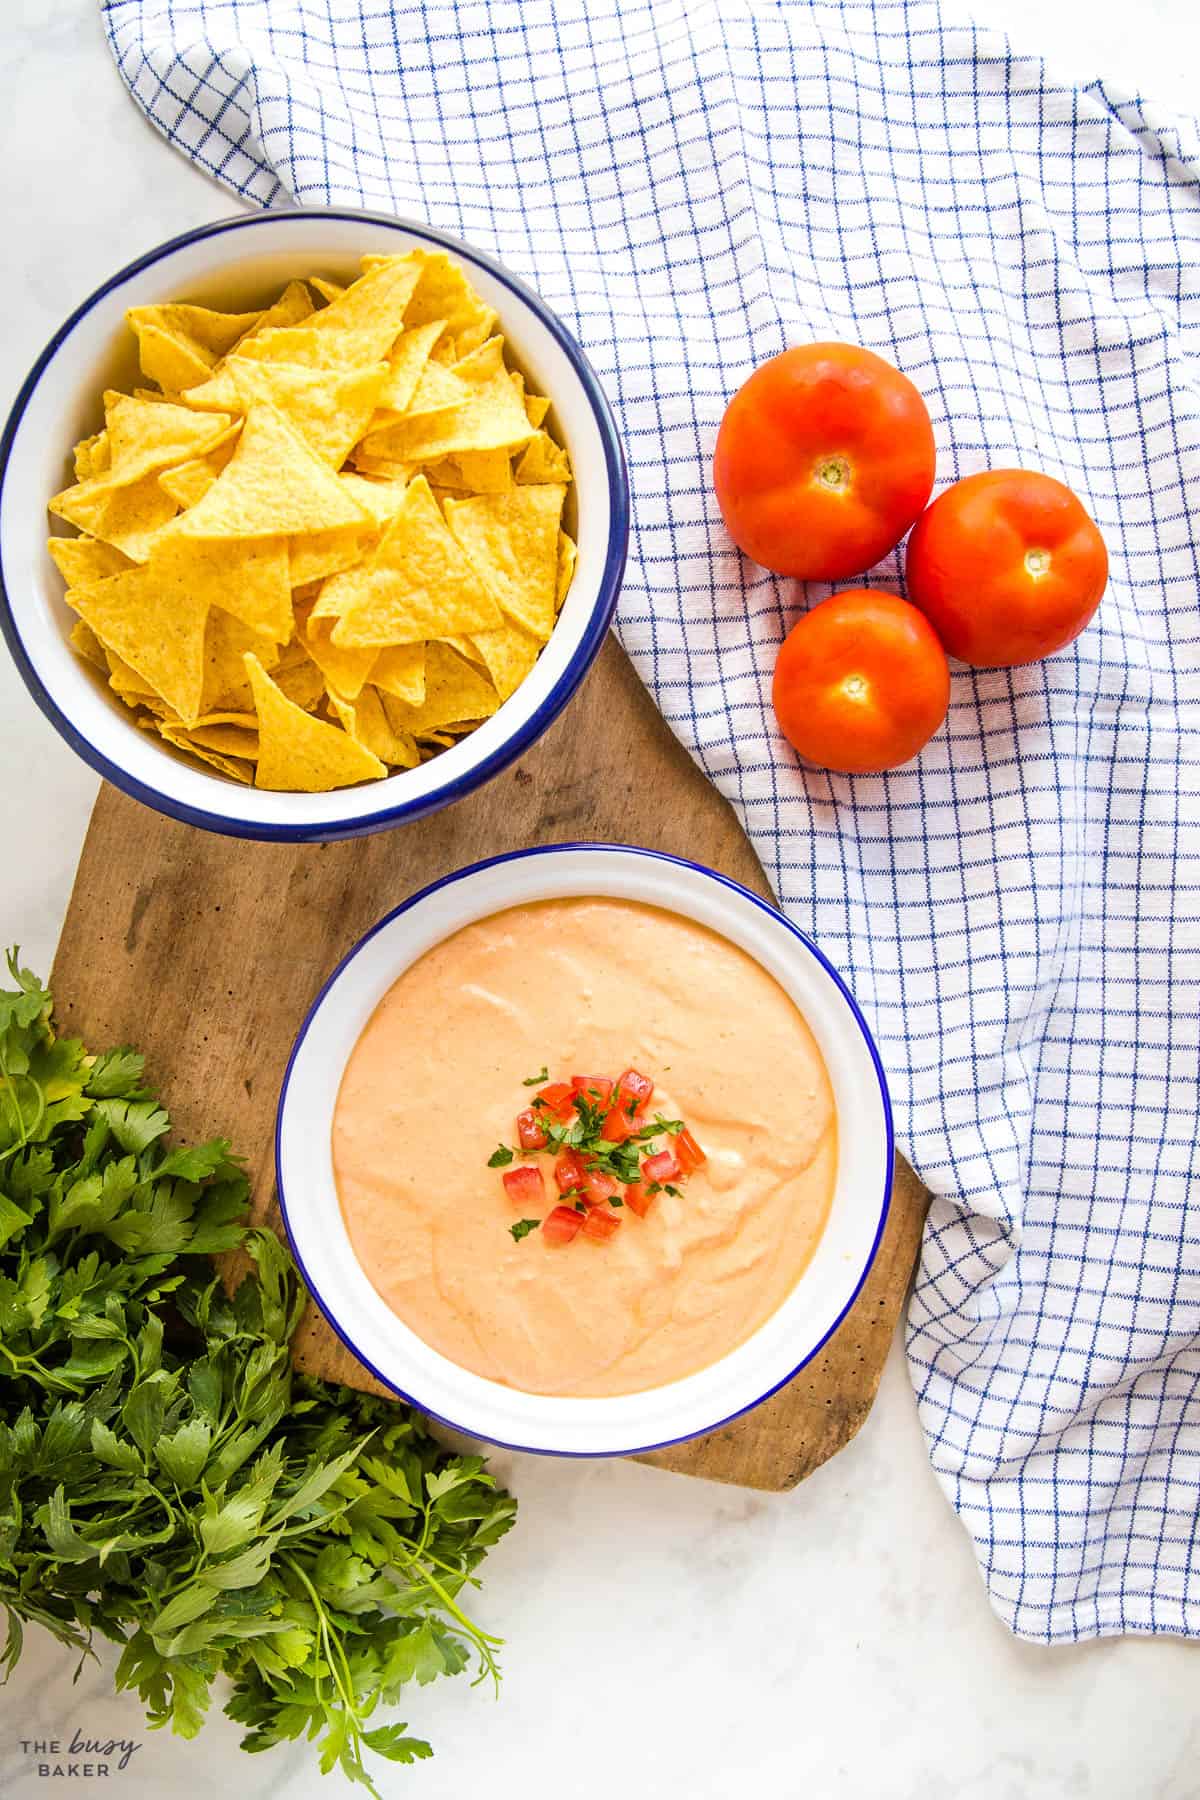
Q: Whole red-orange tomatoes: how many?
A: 3